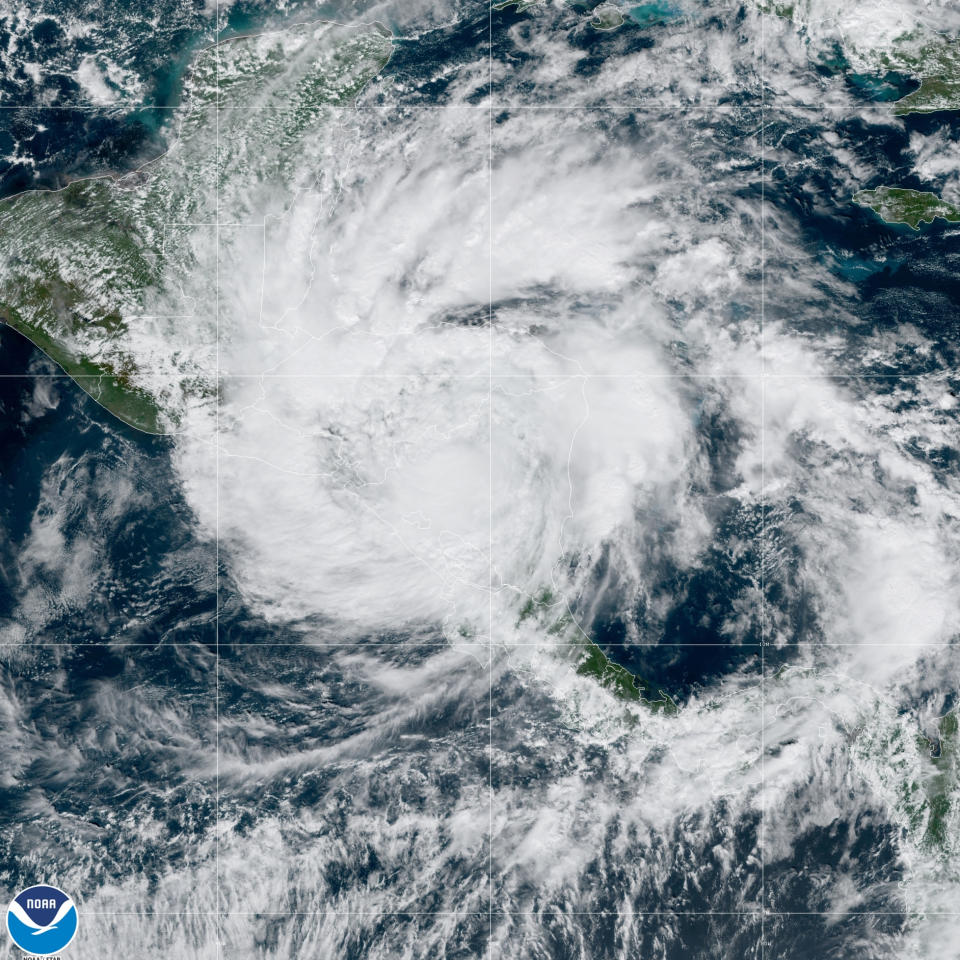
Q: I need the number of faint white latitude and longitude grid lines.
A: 7